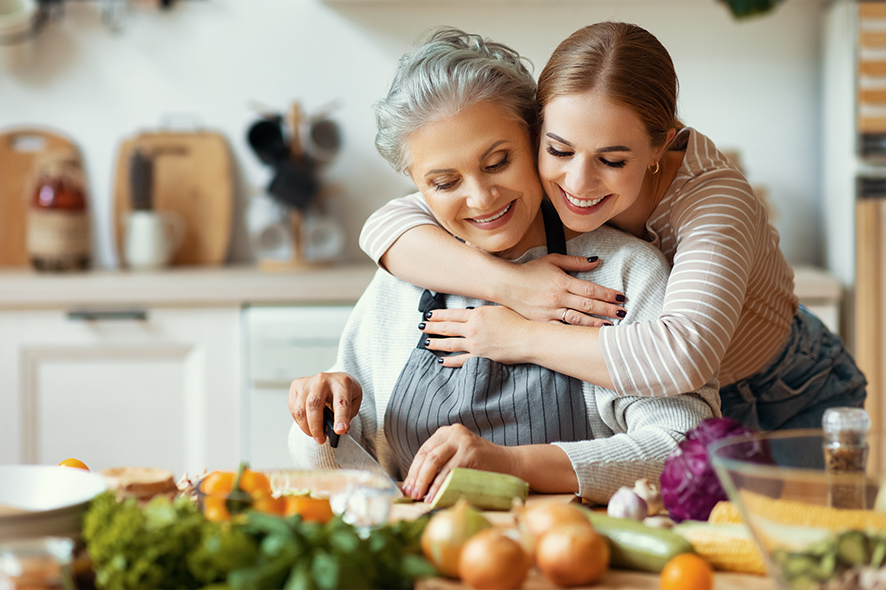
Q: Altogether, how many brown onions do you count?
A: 4